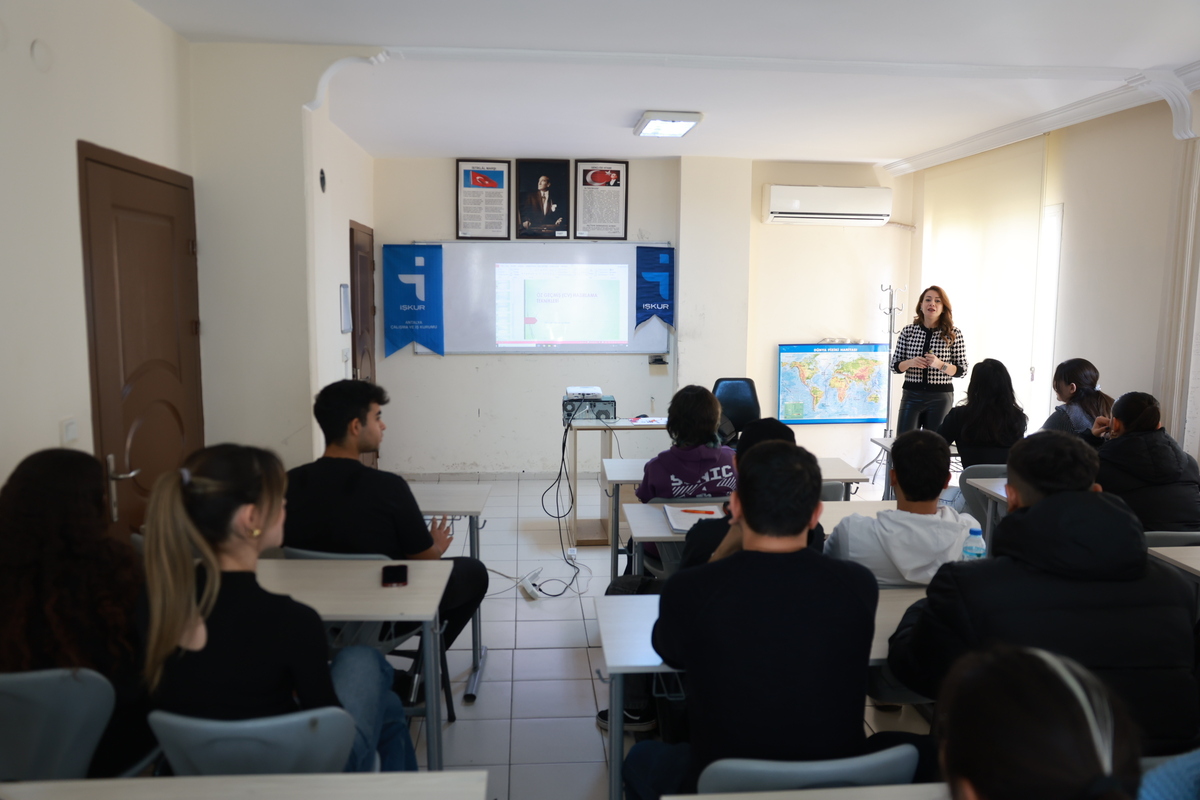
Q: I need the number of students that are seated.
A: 12